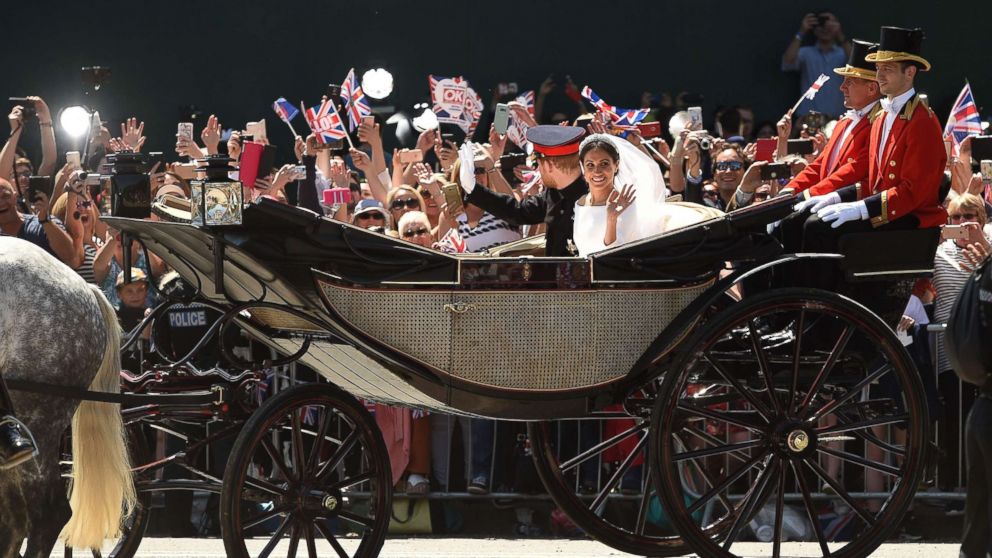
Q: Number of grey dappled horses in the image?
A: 1